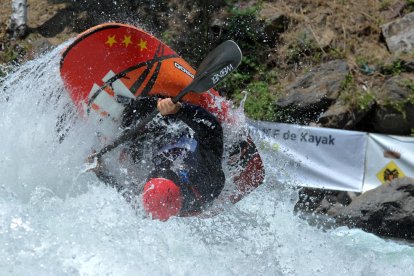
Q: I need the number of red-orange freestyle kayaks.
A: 1